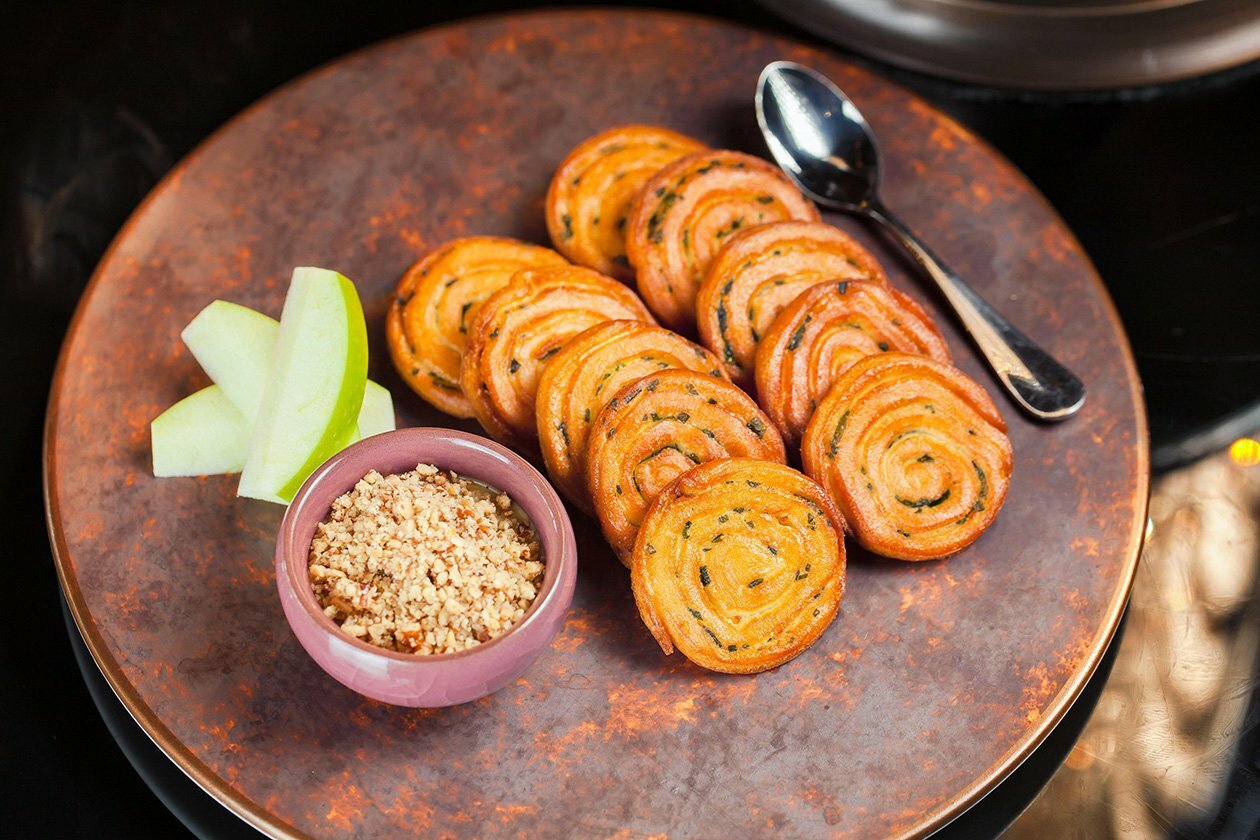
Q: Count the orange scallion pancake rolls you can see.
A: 10